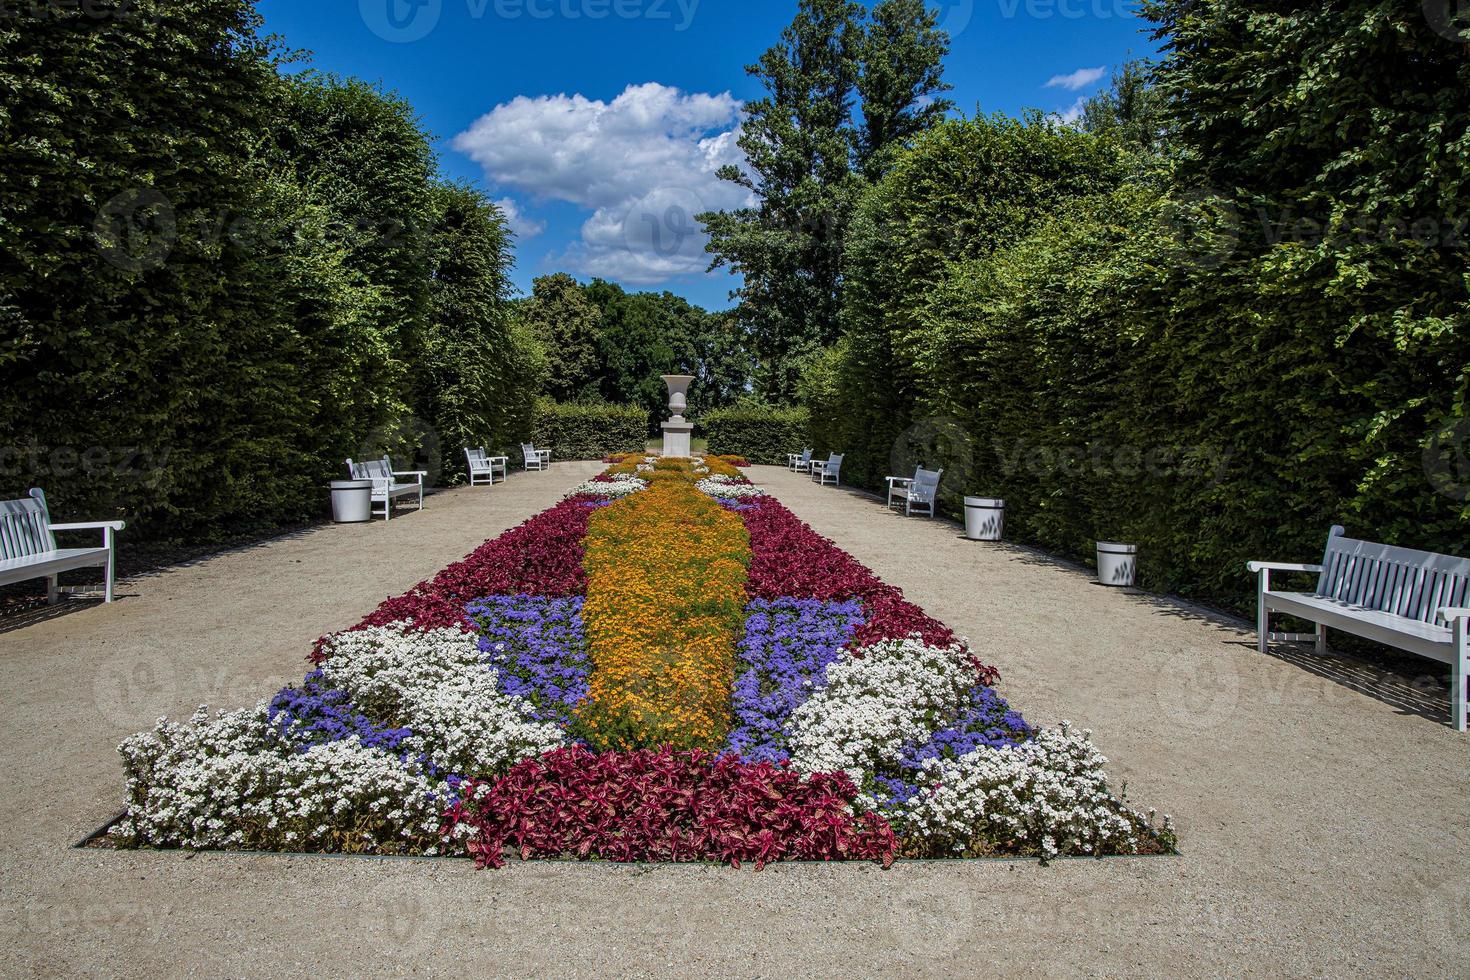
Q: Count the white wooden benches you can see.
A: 8